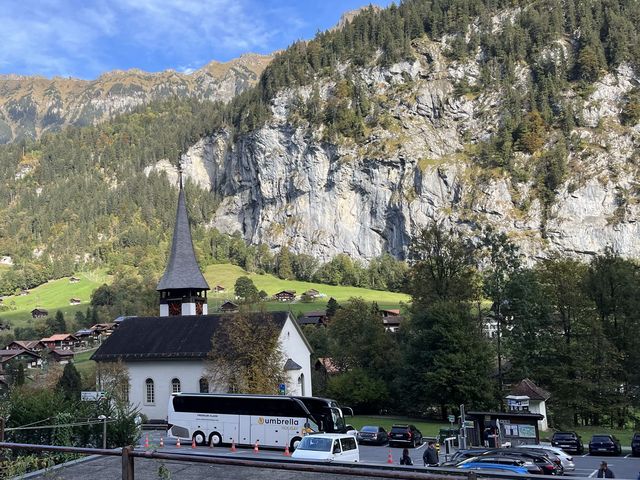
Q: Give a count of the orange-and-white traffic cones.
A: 9